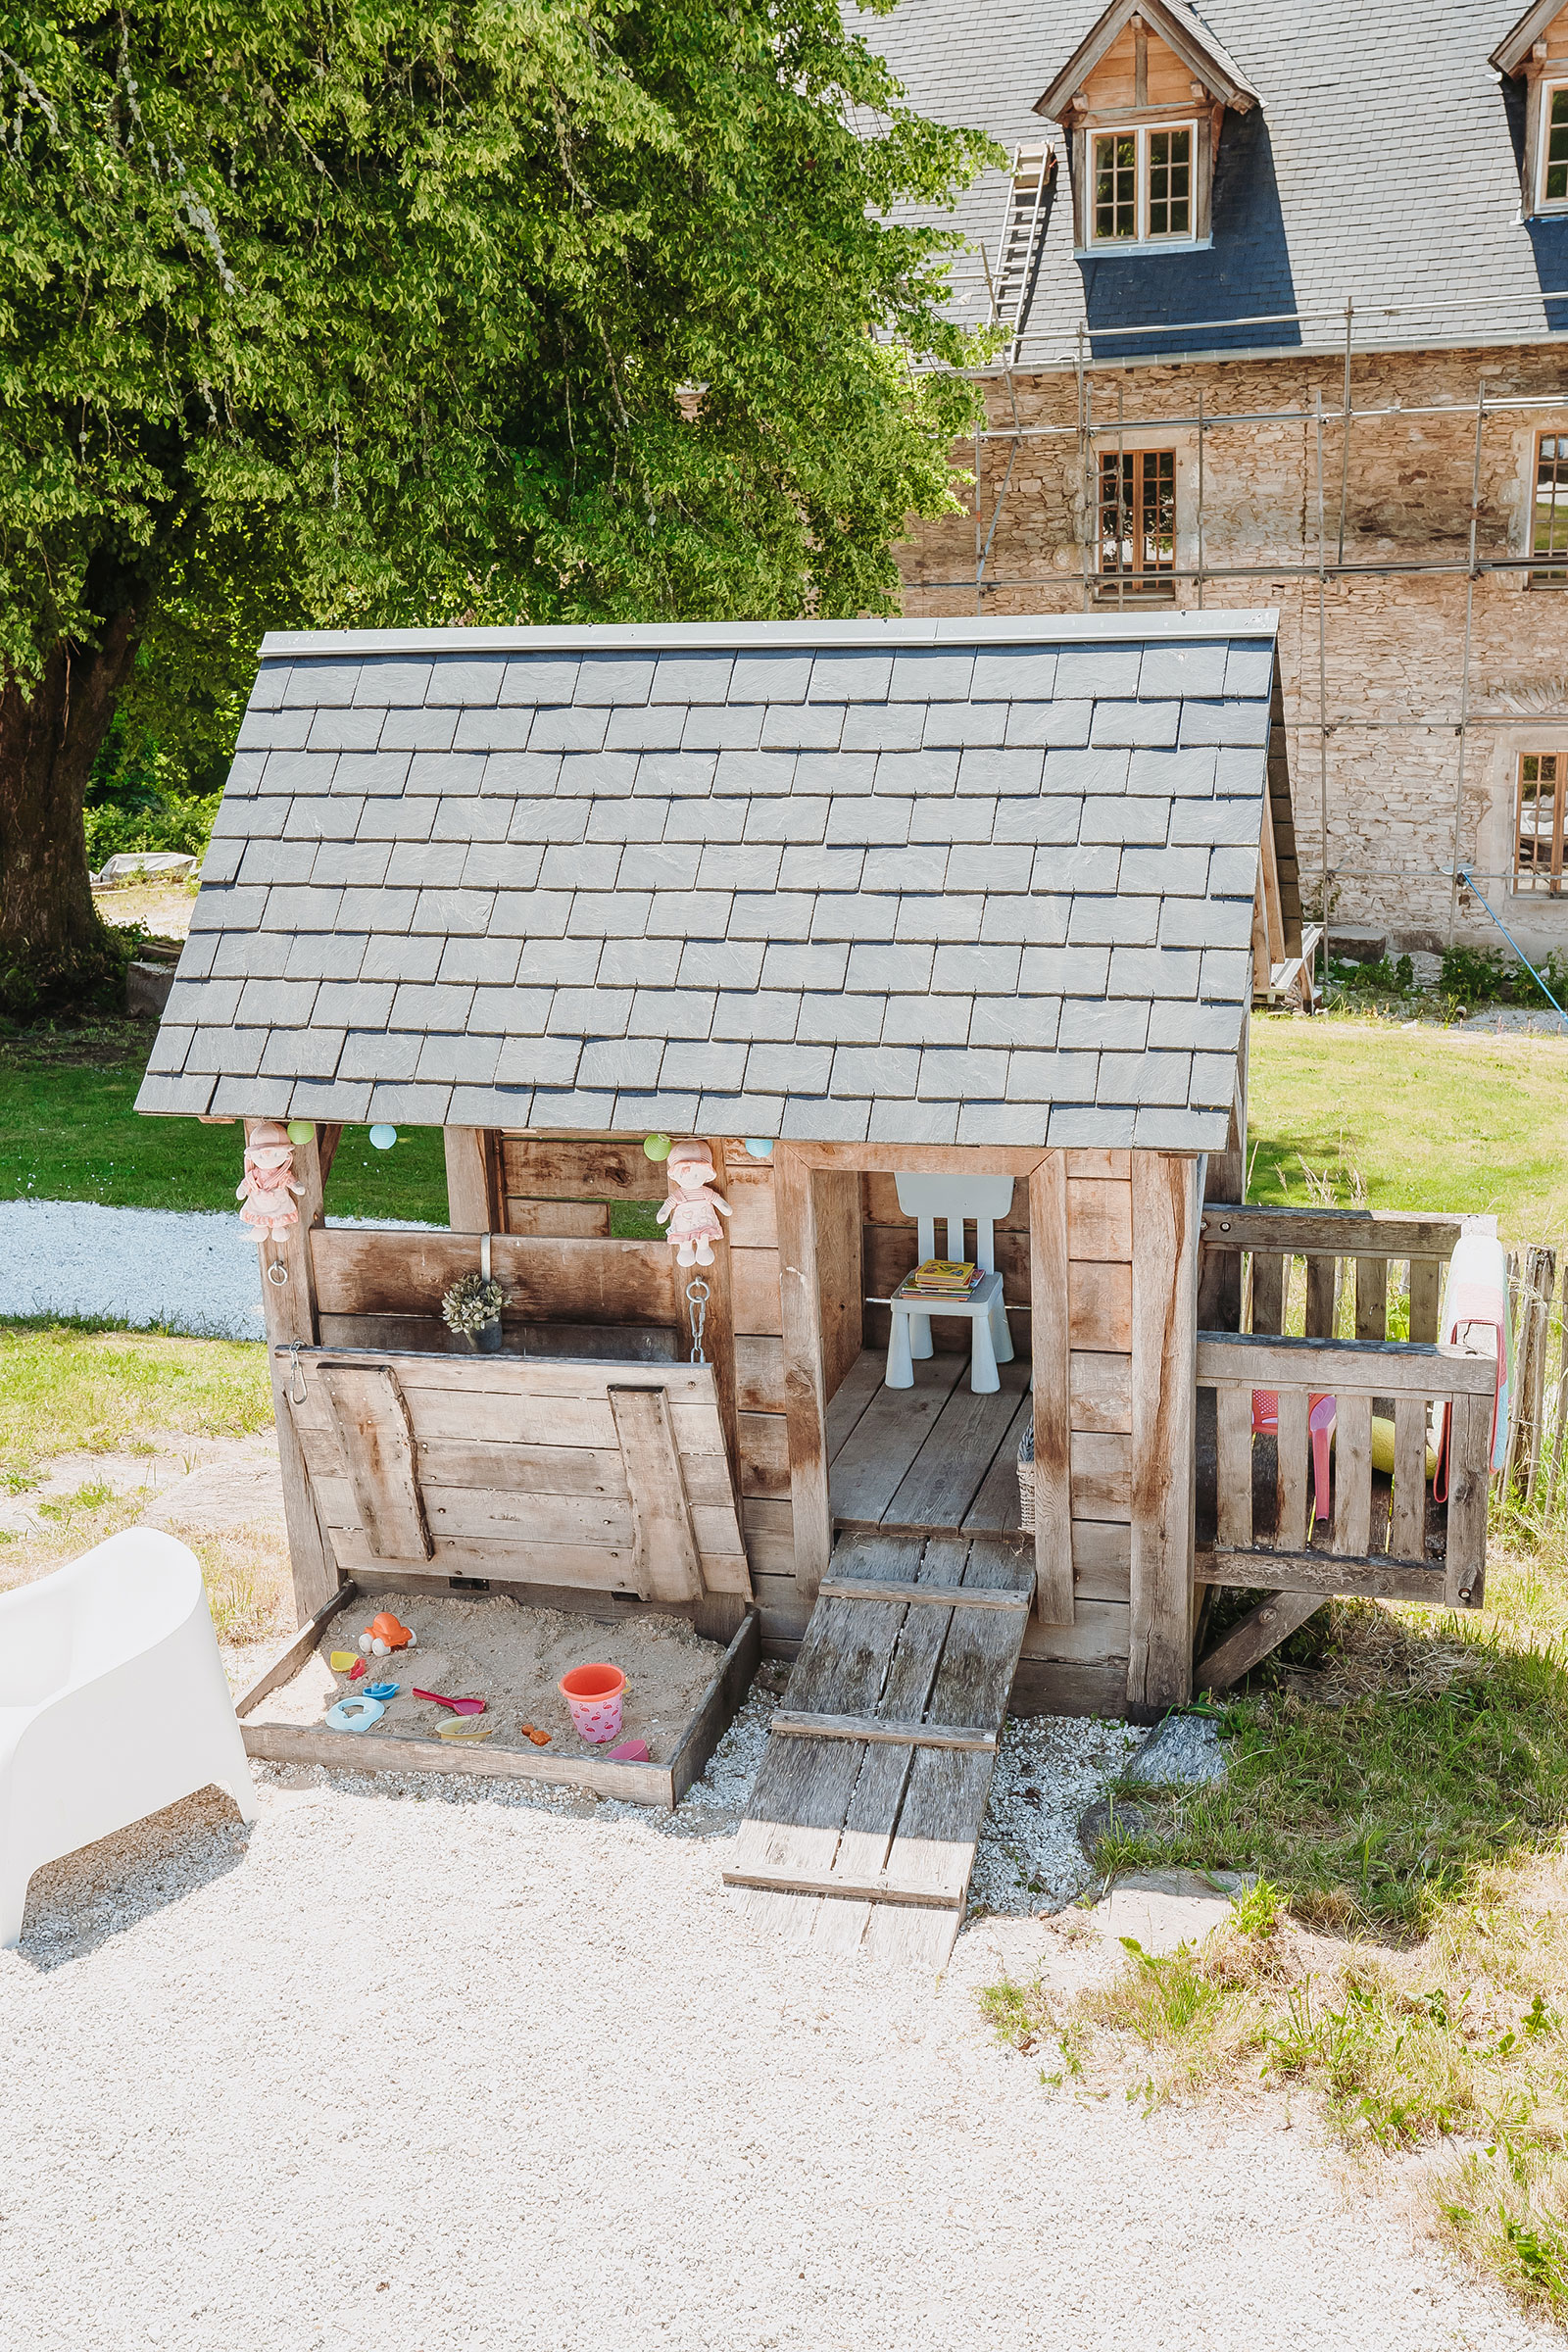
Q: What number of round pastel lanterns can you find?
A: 4